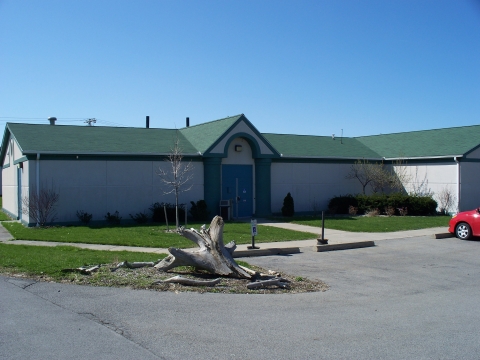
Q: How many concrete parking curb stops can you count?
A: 3